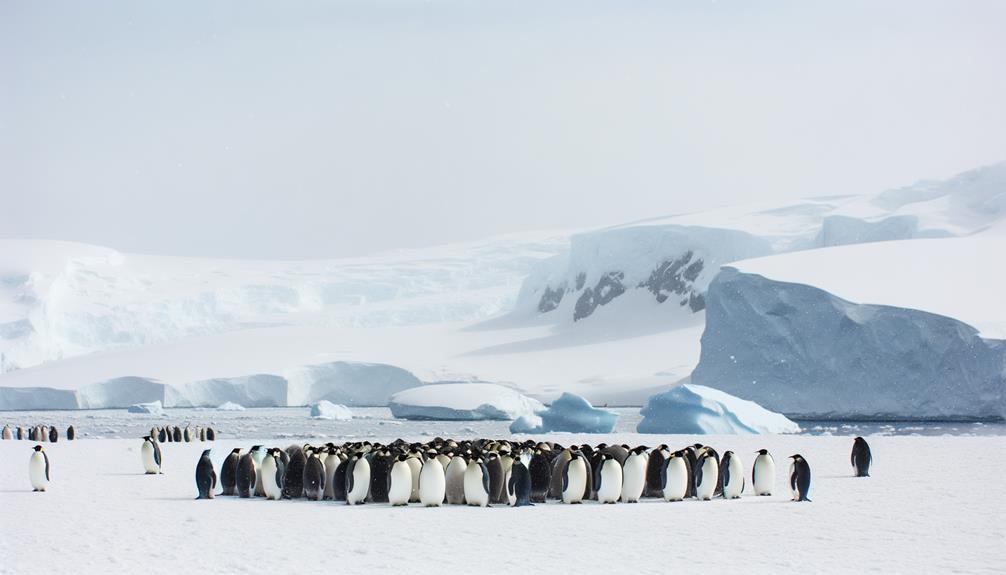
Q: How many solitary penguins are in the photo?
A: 3